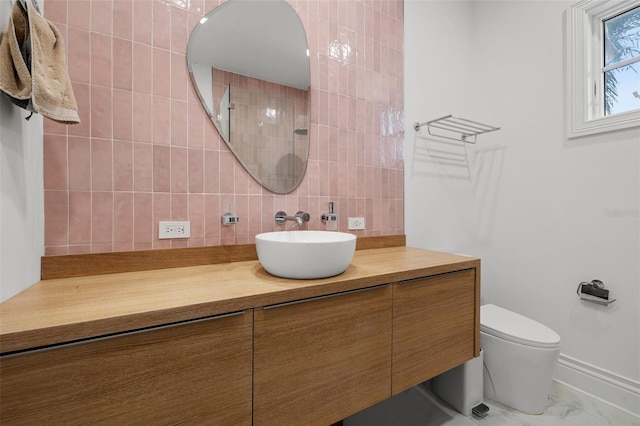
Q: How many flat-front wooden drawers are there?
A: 3